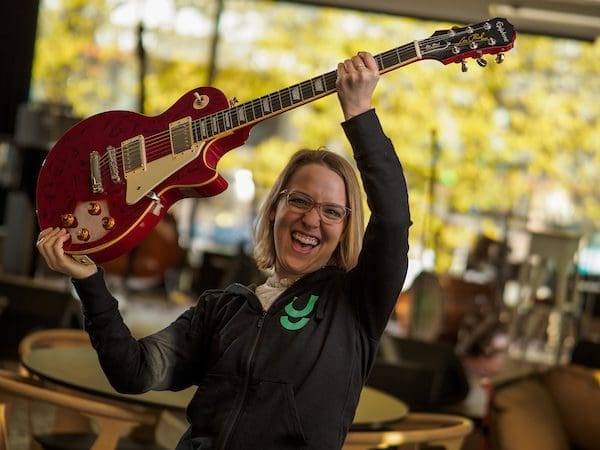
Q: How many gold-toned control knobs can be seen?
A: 4